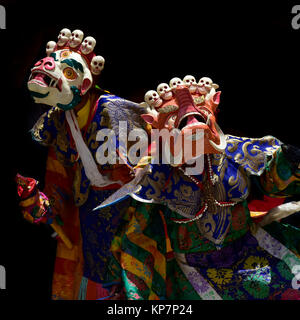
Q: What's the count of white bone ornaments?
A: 10